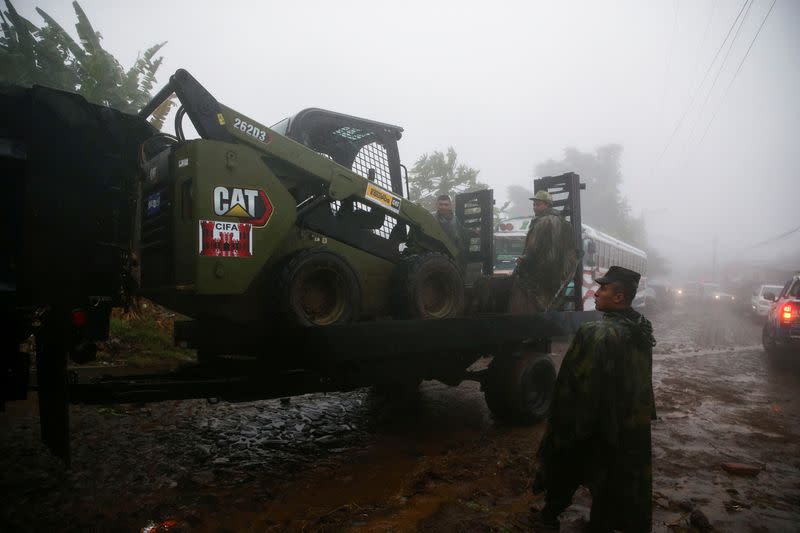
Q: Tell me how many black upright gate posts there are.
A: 2